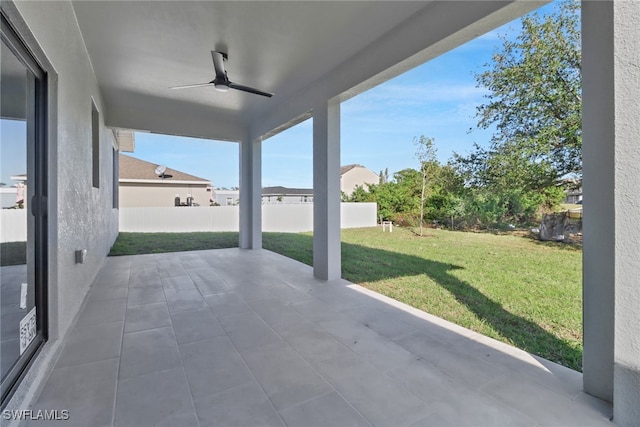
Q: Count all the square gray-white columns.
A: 3